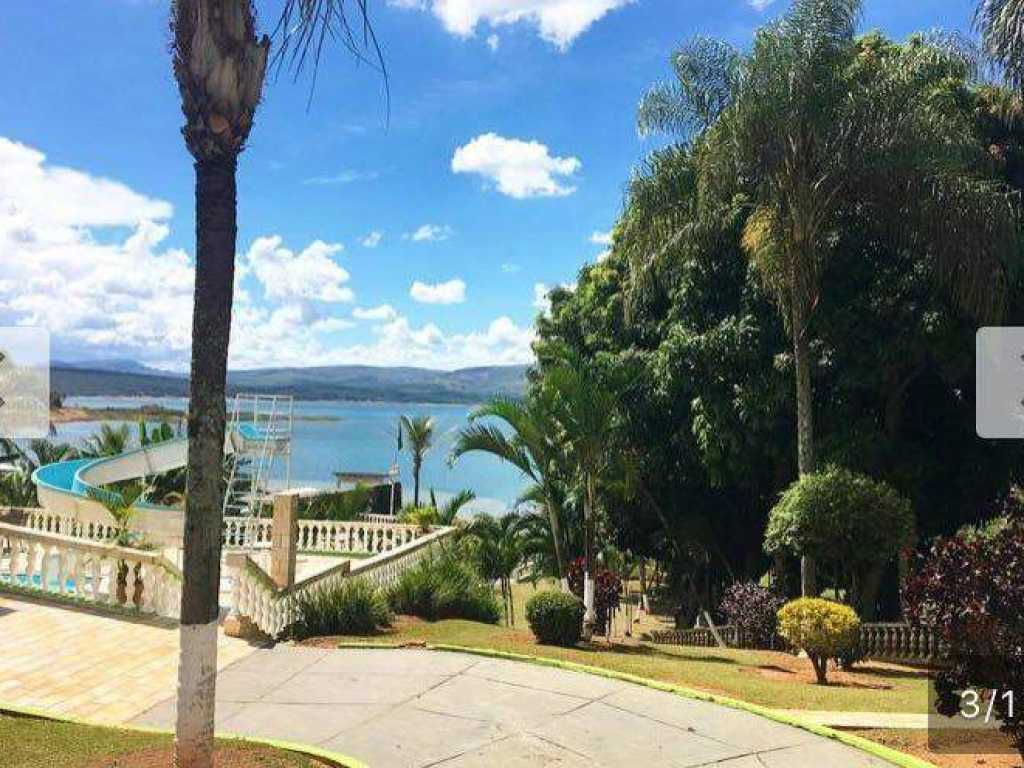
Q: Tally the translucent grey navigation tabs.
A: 2